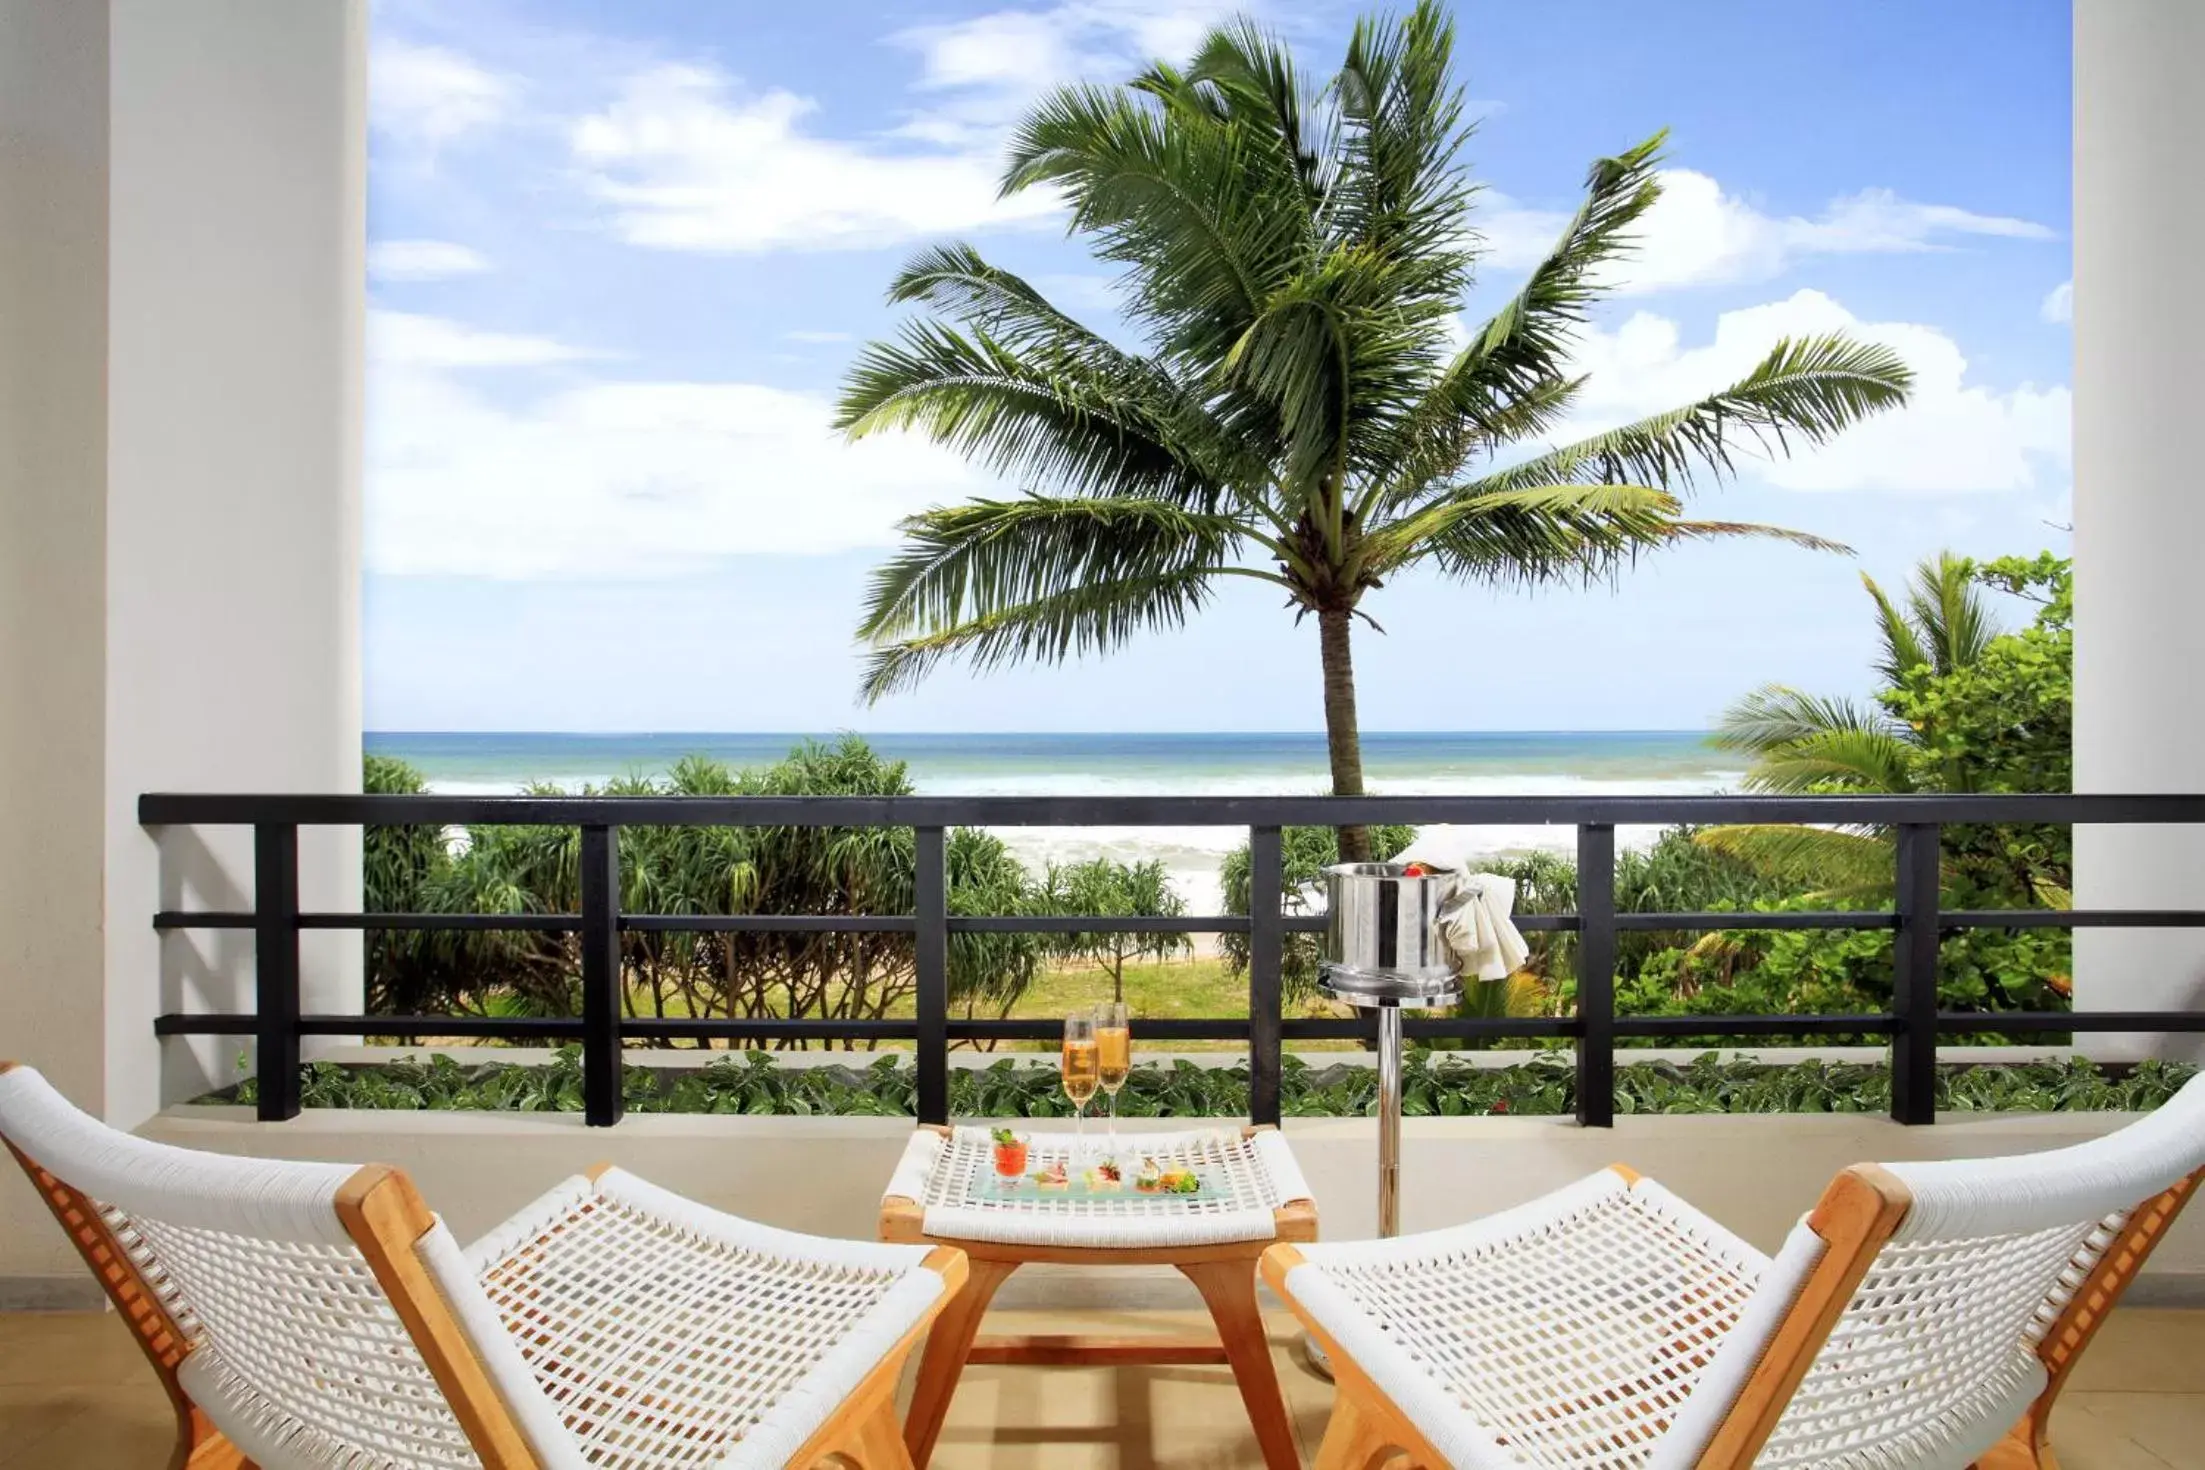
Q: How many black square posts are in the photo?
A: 6